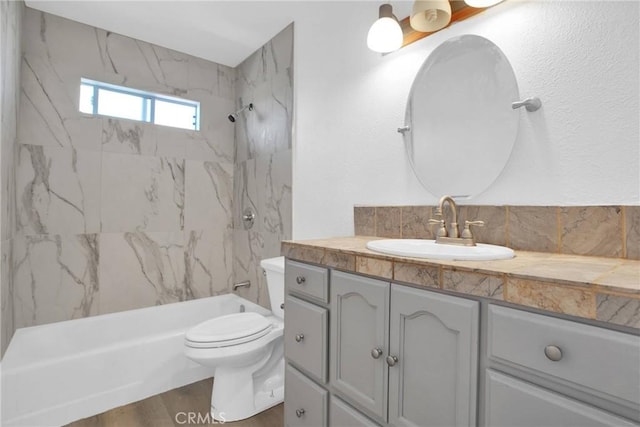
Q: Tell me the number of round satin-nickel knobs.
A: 6